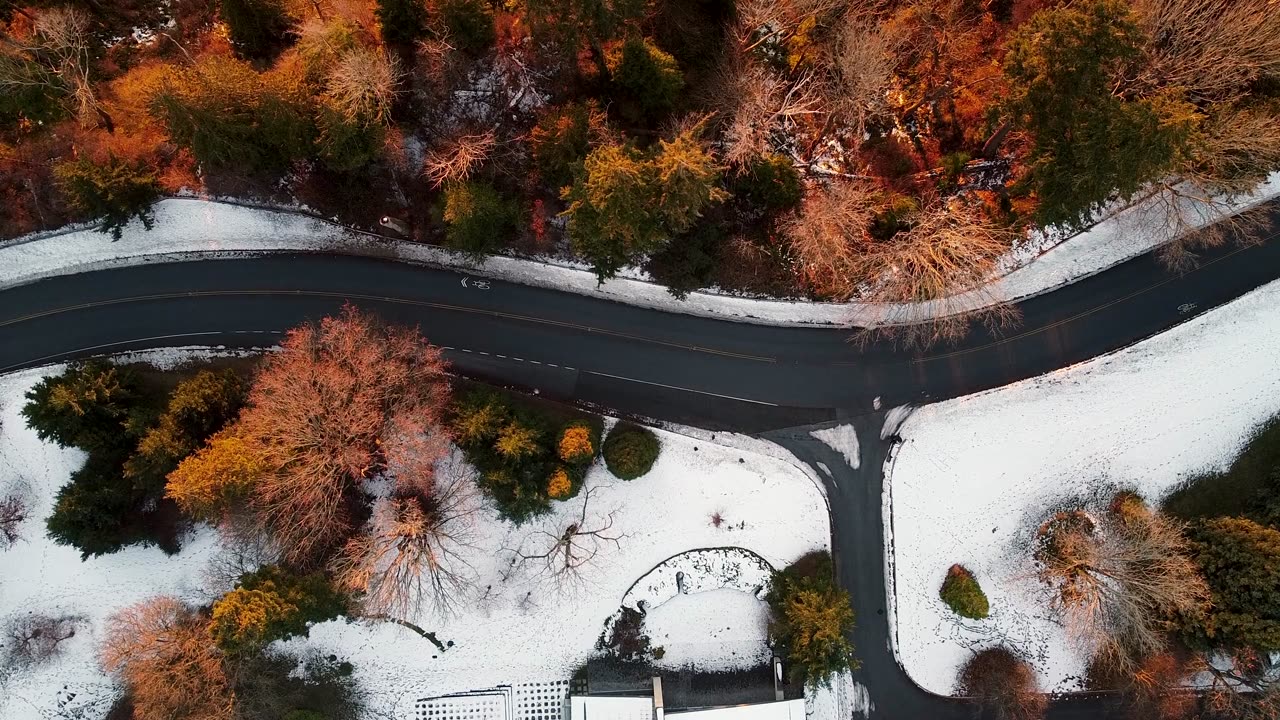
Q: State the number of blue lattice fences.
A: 0